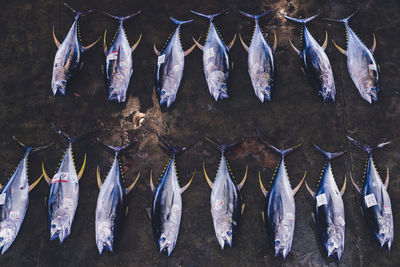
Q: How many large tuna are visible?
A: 15